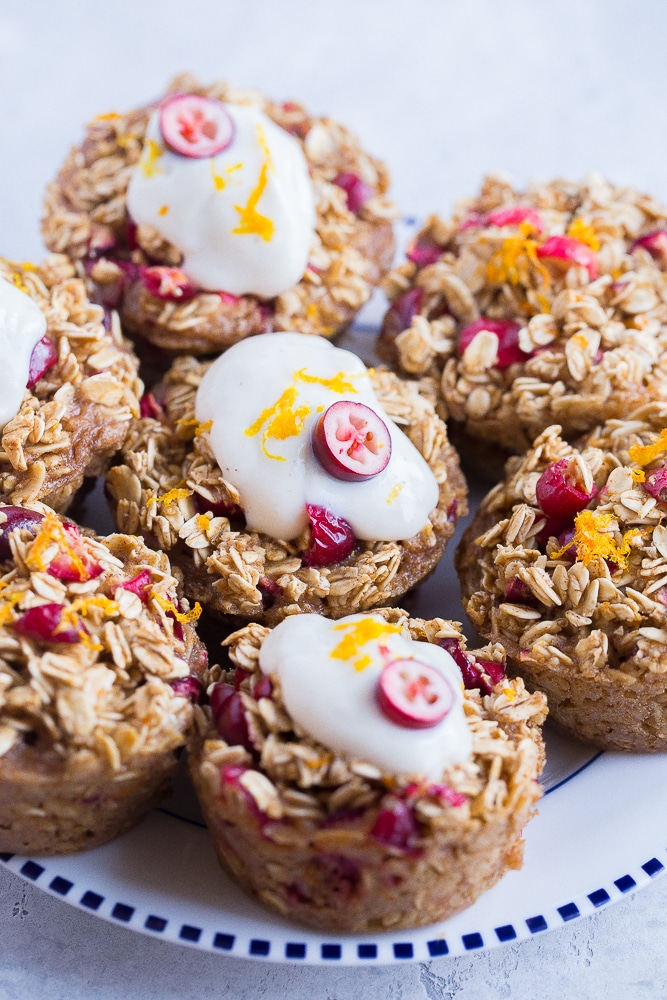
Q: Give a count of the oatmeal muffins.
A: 7